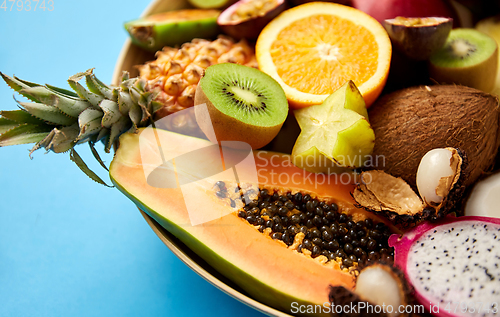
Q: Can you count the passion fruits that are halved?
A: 2